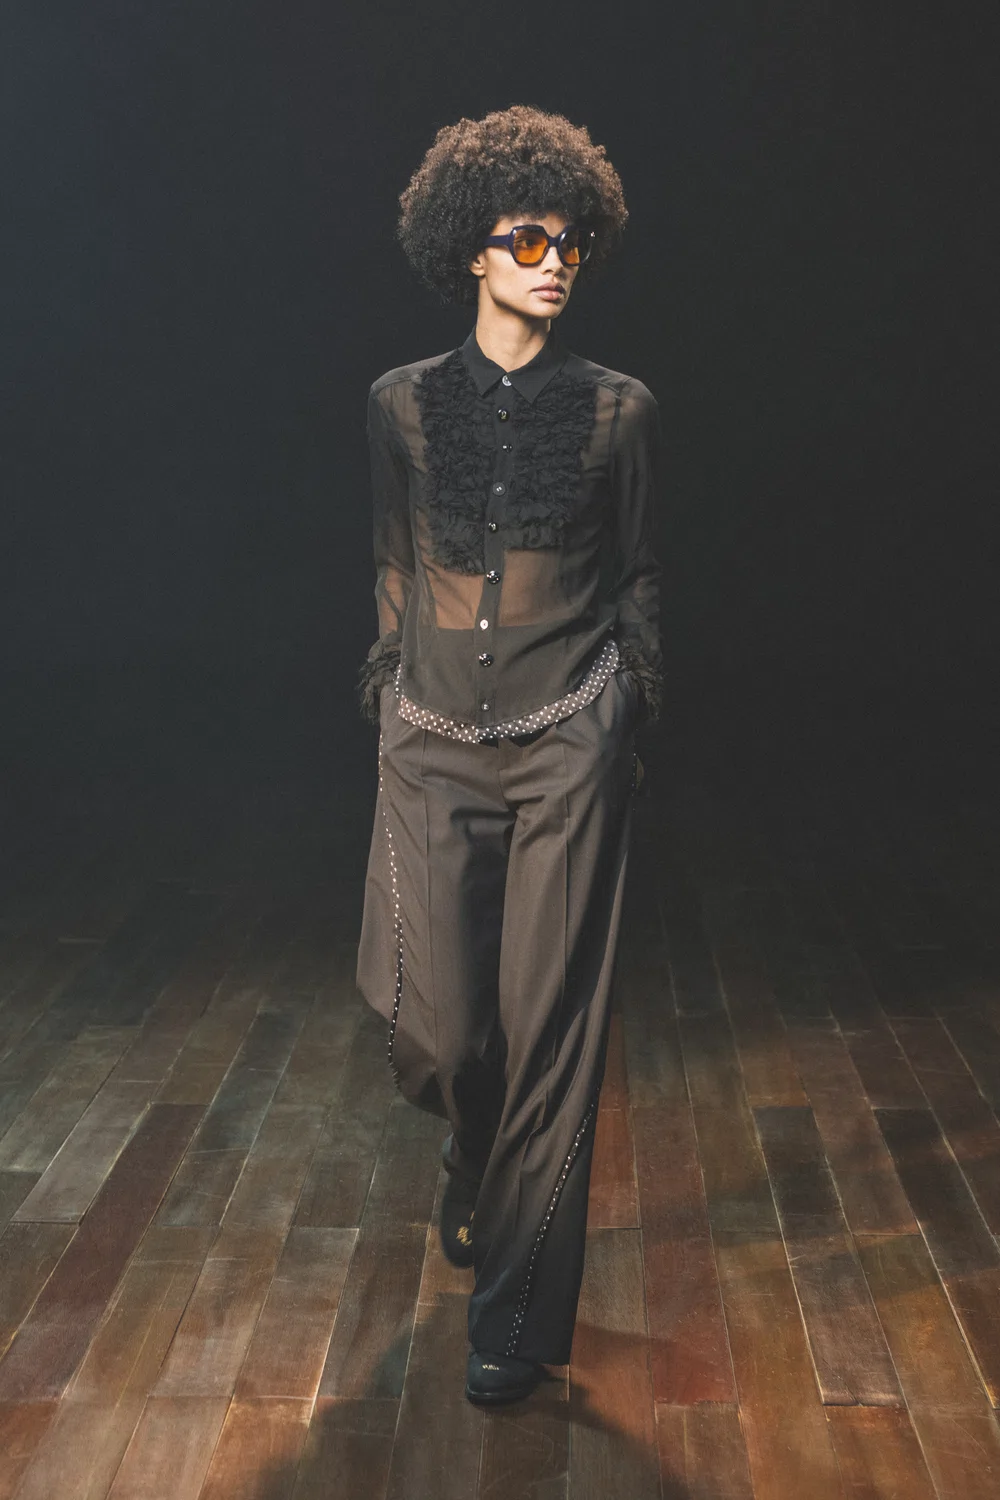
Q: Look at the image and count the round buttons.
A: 9